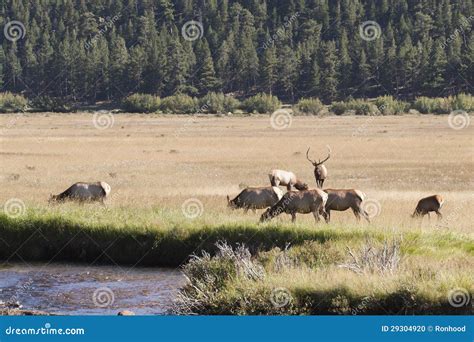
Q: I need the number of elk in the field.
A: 7